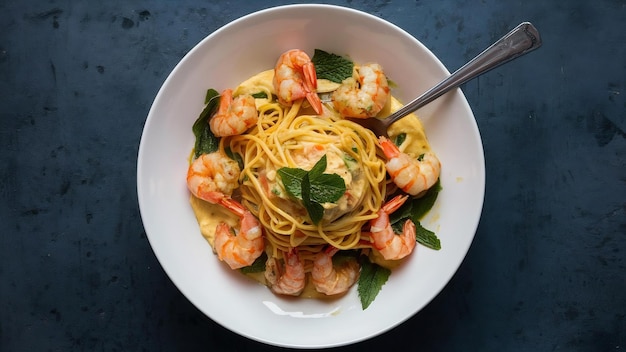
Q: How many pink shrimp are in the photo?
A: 9